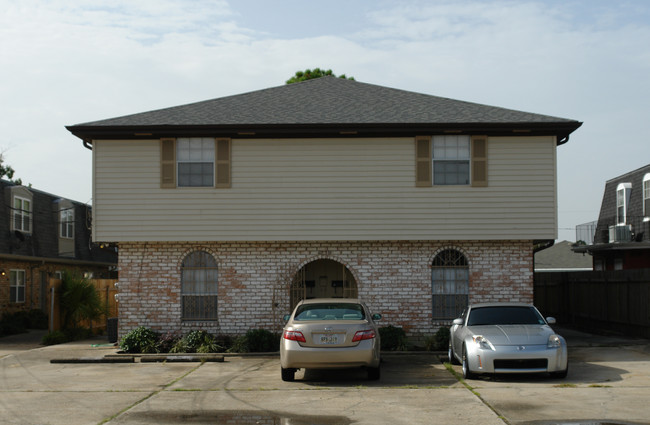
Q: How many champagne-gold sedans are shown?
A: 1